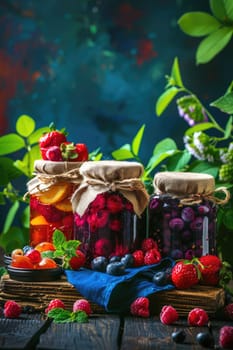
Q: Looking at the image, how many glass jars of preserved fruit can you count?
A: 3